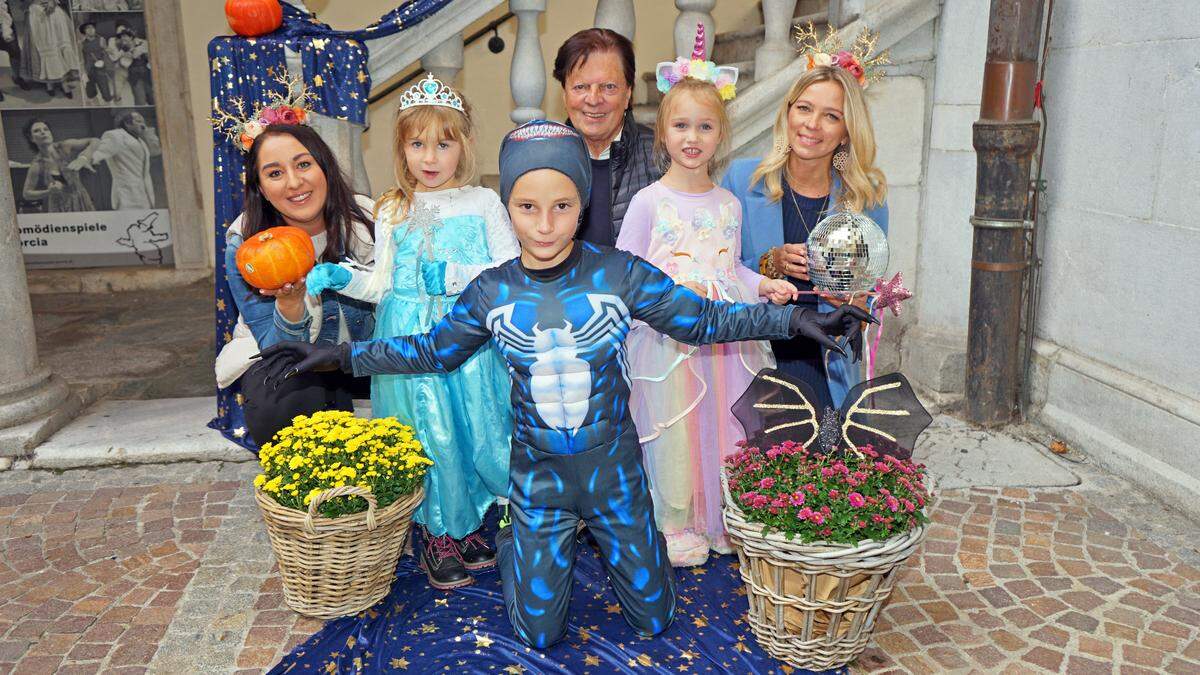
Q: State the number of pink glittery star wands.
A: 1